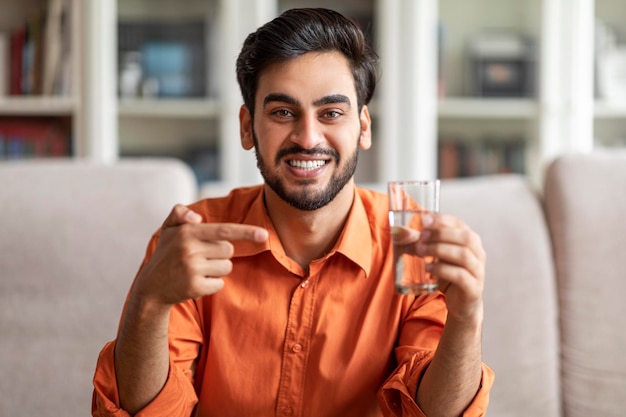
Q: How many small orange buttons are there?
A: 3